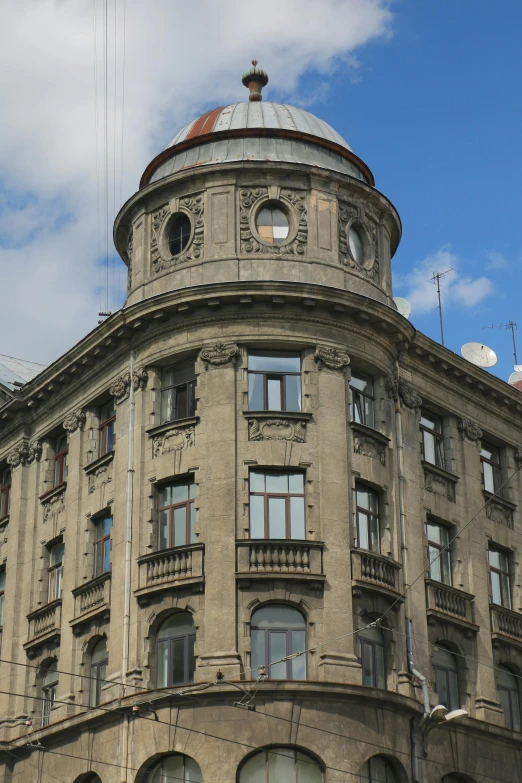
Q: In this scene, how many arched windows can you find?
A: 12